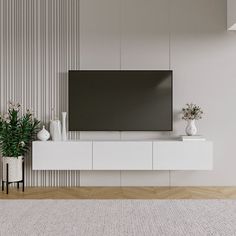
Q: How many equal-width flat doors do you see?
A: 3